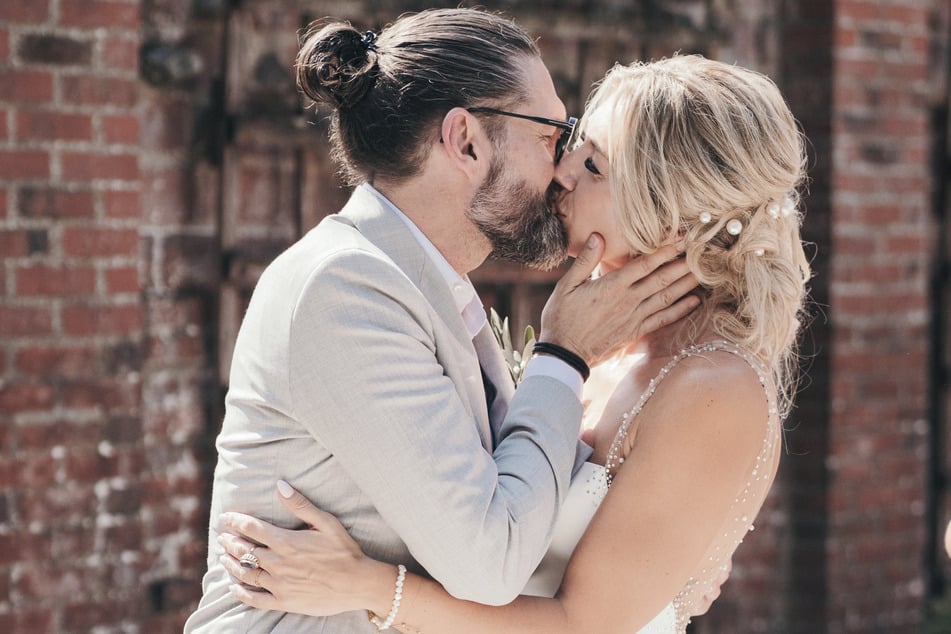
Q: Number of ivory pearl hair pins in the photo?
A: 5